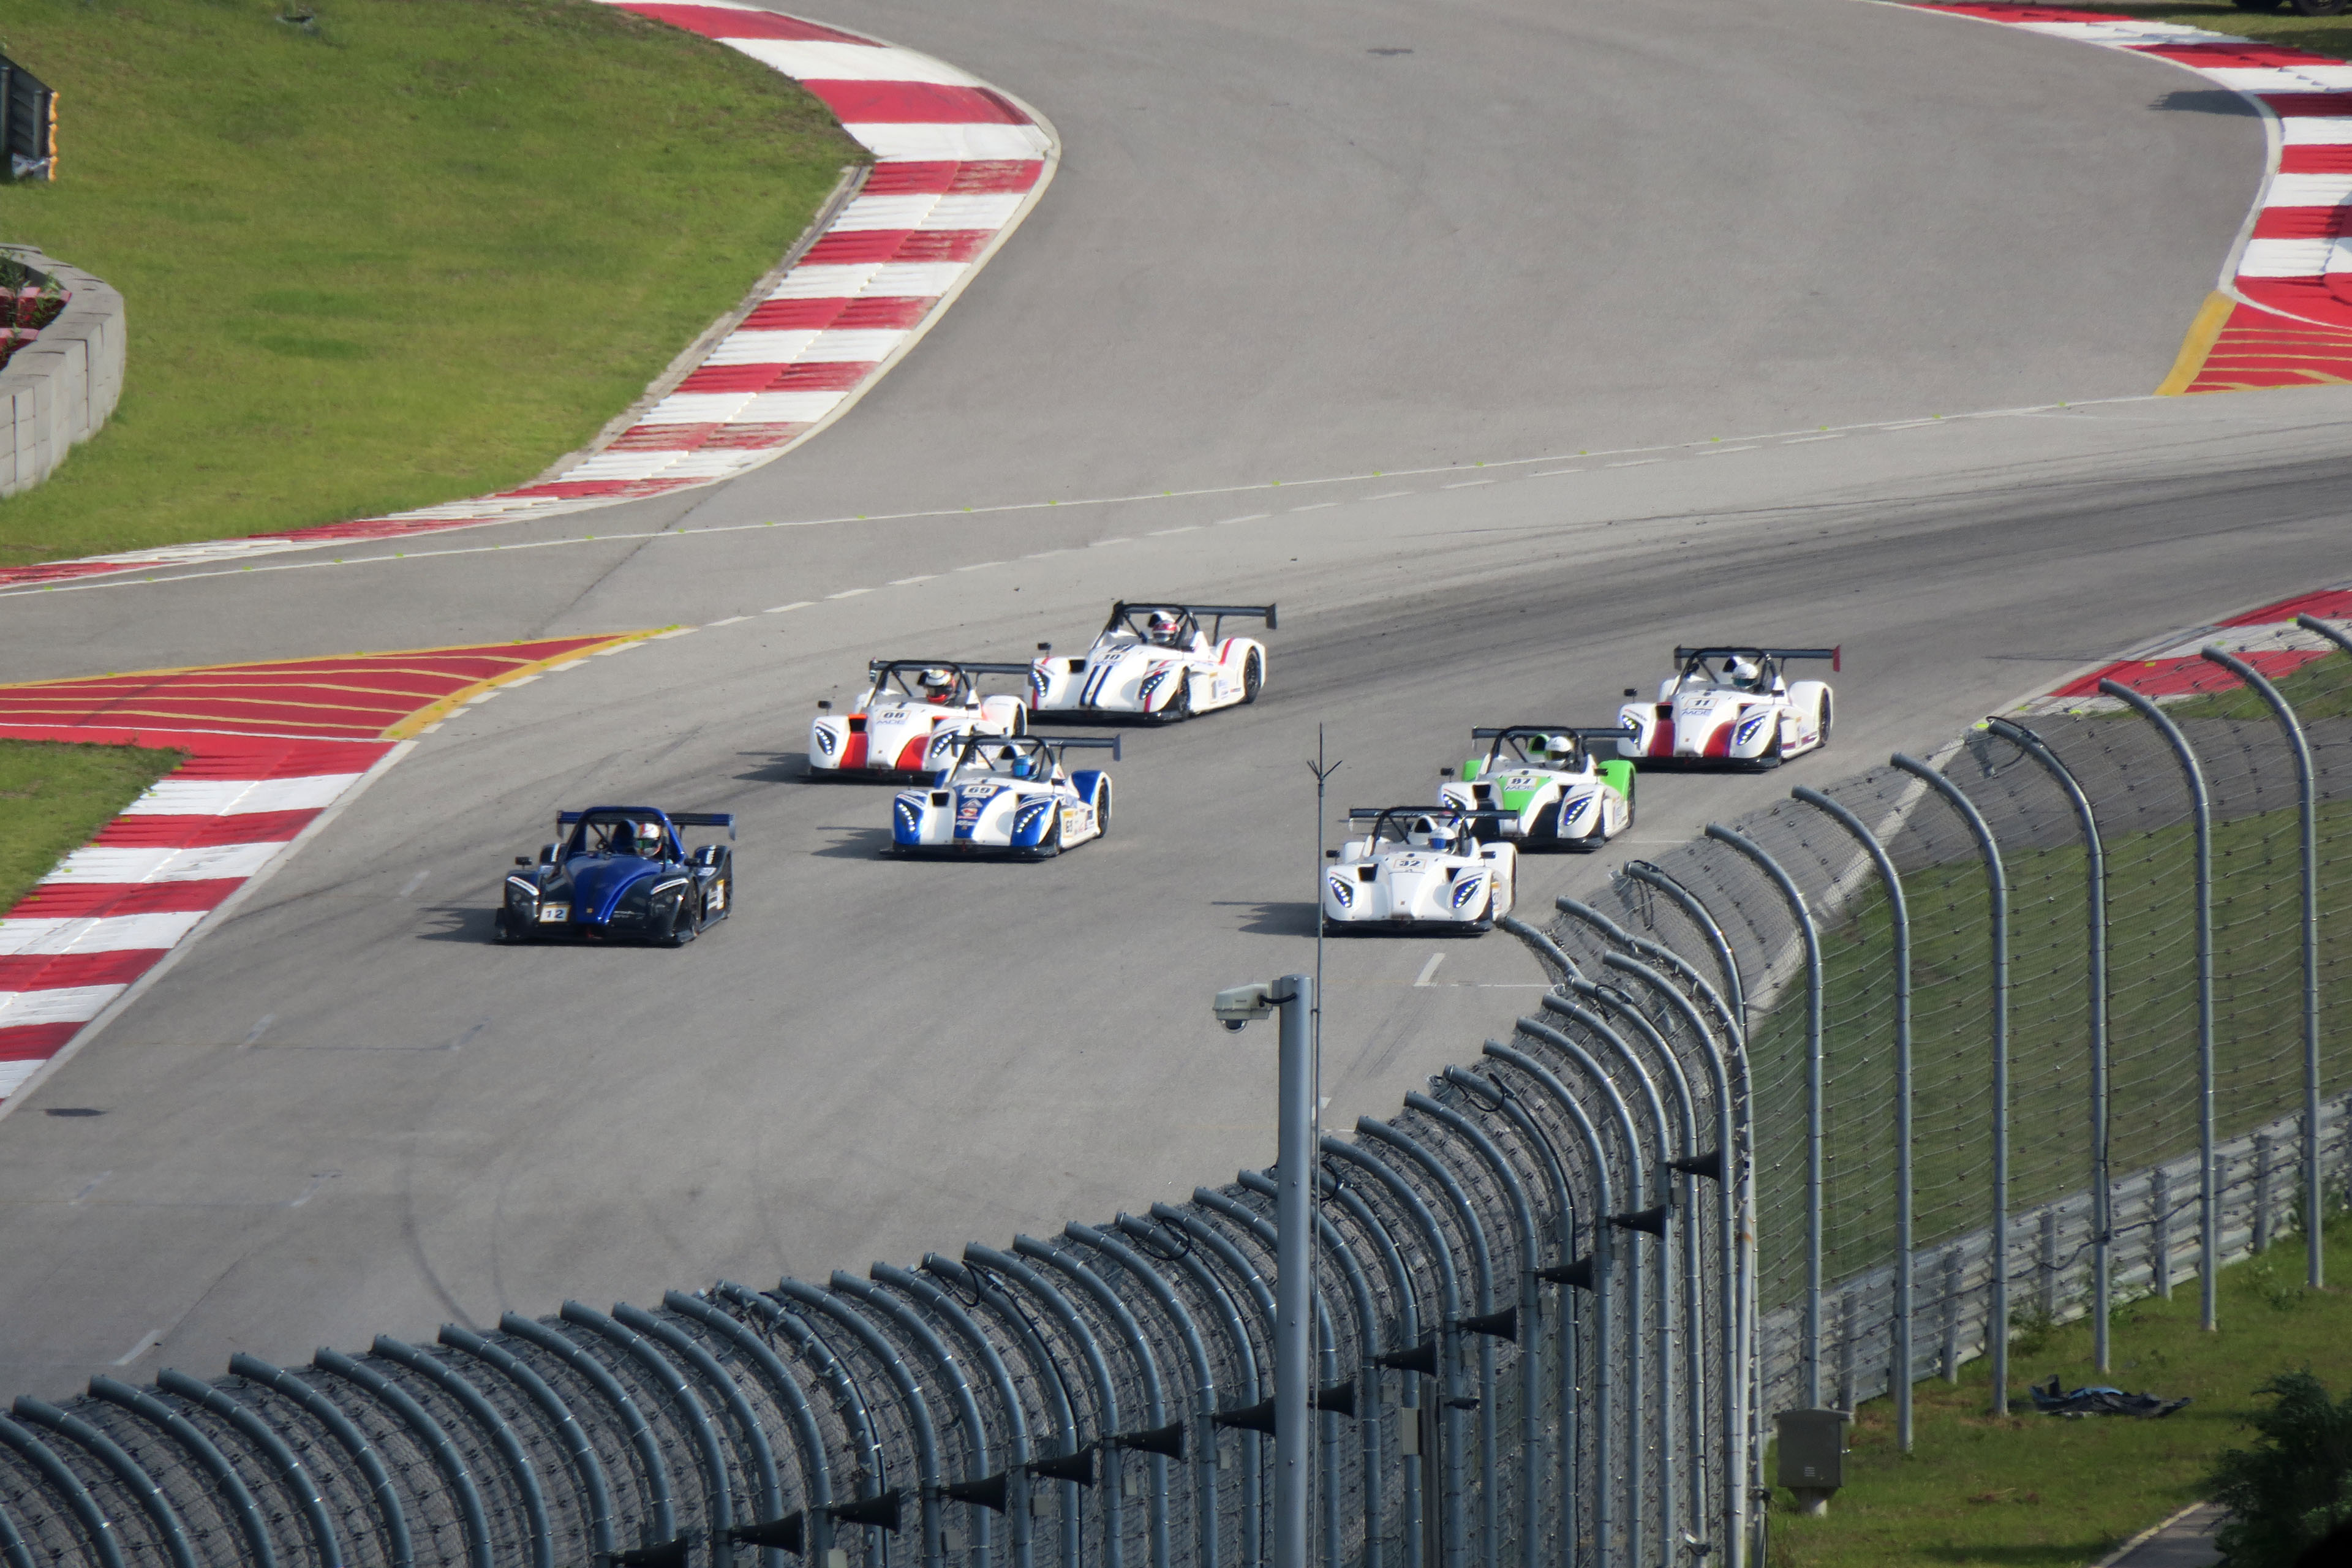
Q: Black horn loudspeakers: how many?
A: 13